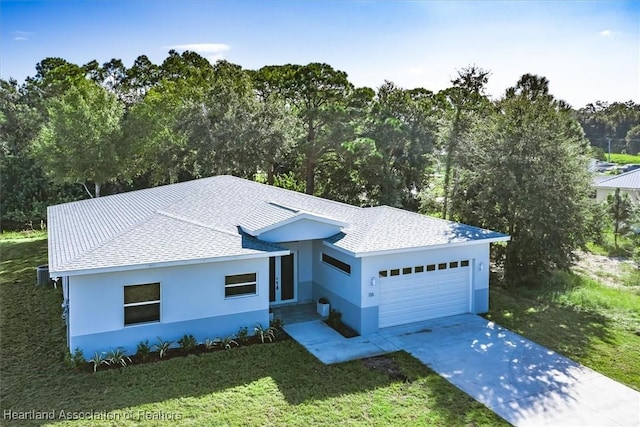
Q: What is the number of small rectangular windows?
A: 8